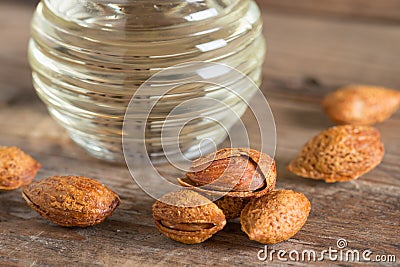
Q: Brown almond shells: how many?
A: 8